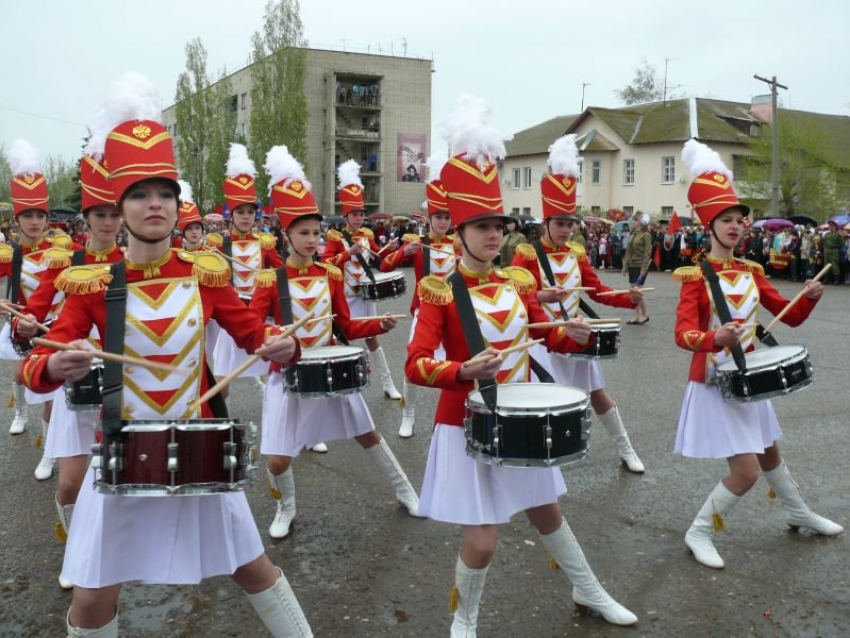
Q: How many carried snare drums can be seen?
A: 8